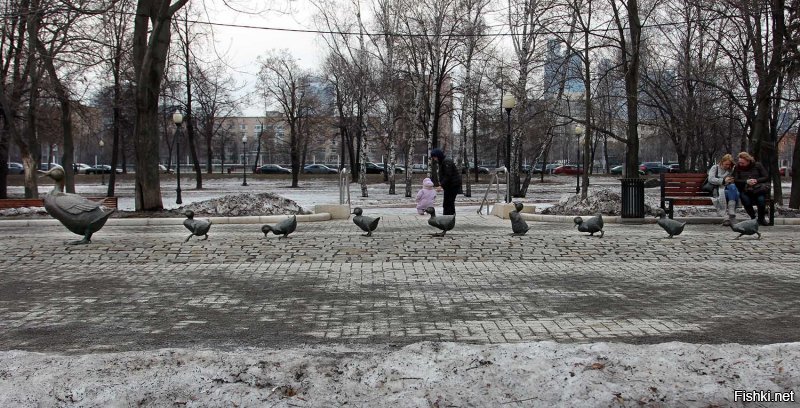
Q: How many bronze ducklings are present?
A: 8